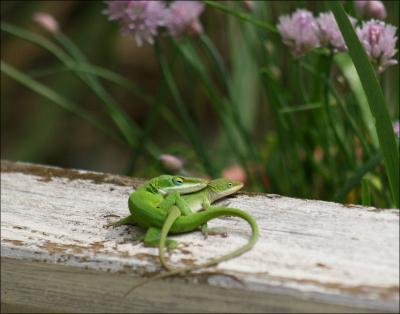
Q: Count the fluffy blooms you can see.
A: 5